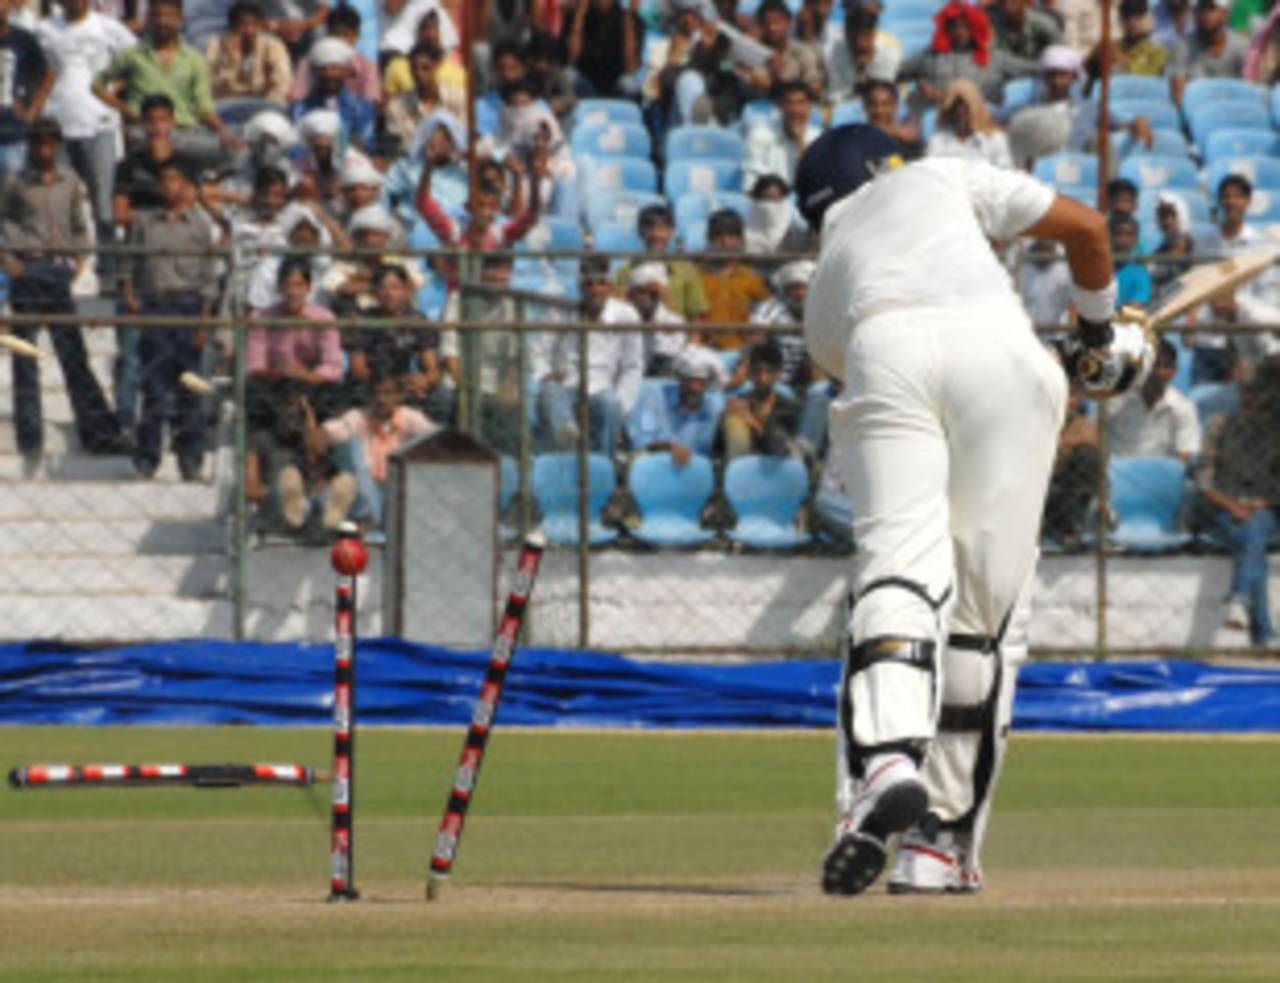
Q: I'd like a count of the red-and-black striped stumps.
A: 3